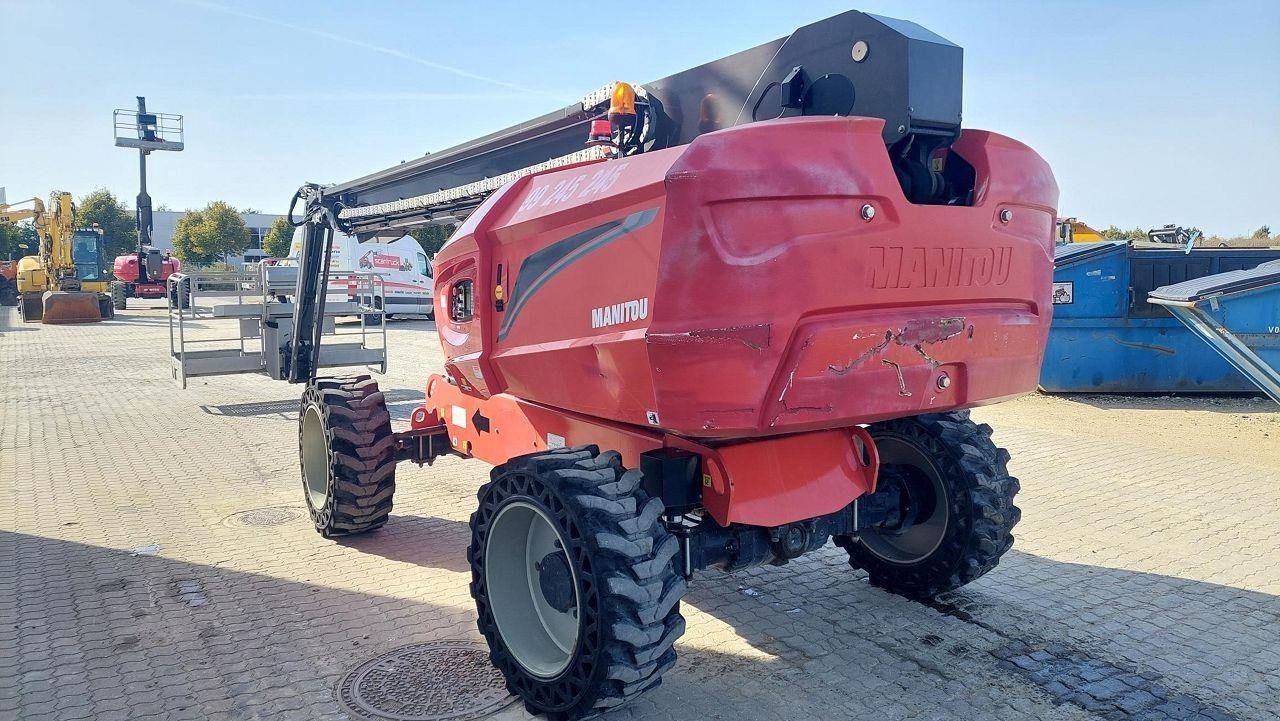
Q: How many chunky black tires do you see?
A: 3